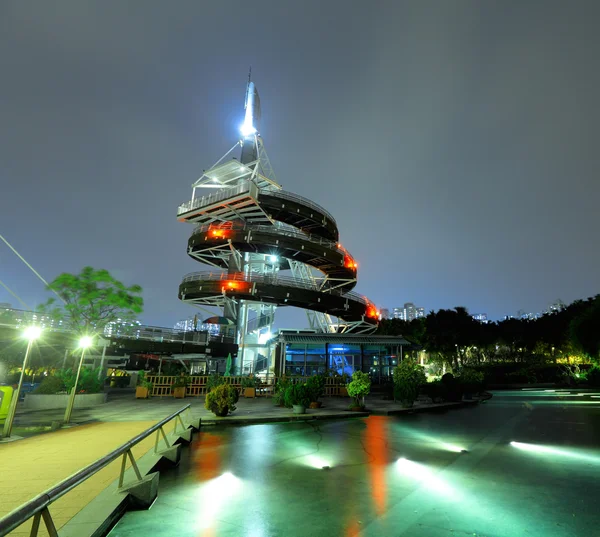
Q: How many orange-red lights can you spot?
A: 4